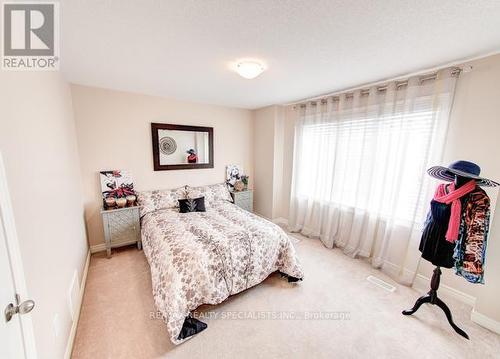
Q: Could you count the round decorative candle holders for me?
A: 3